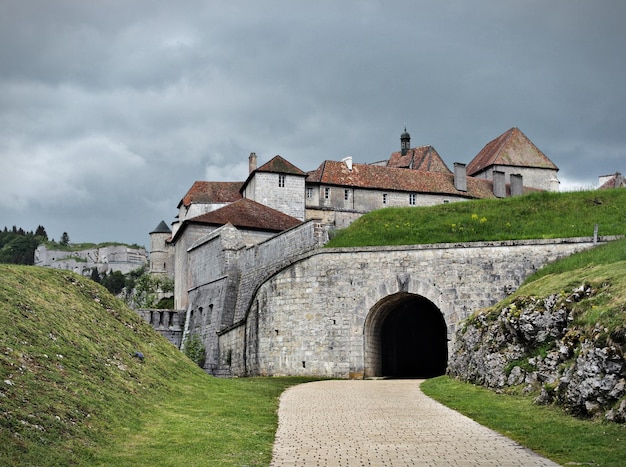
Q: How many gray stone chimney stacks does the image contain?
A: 3